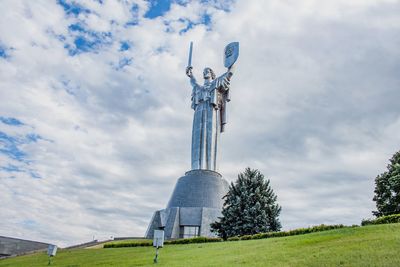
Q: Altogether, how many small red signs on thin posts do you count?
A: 0